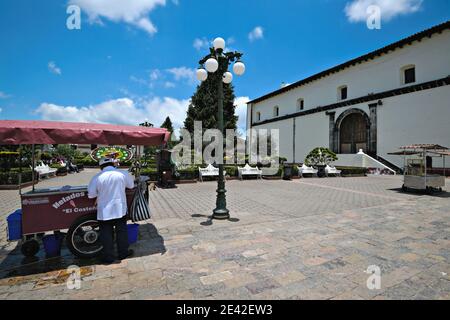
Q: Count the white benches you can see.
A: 5